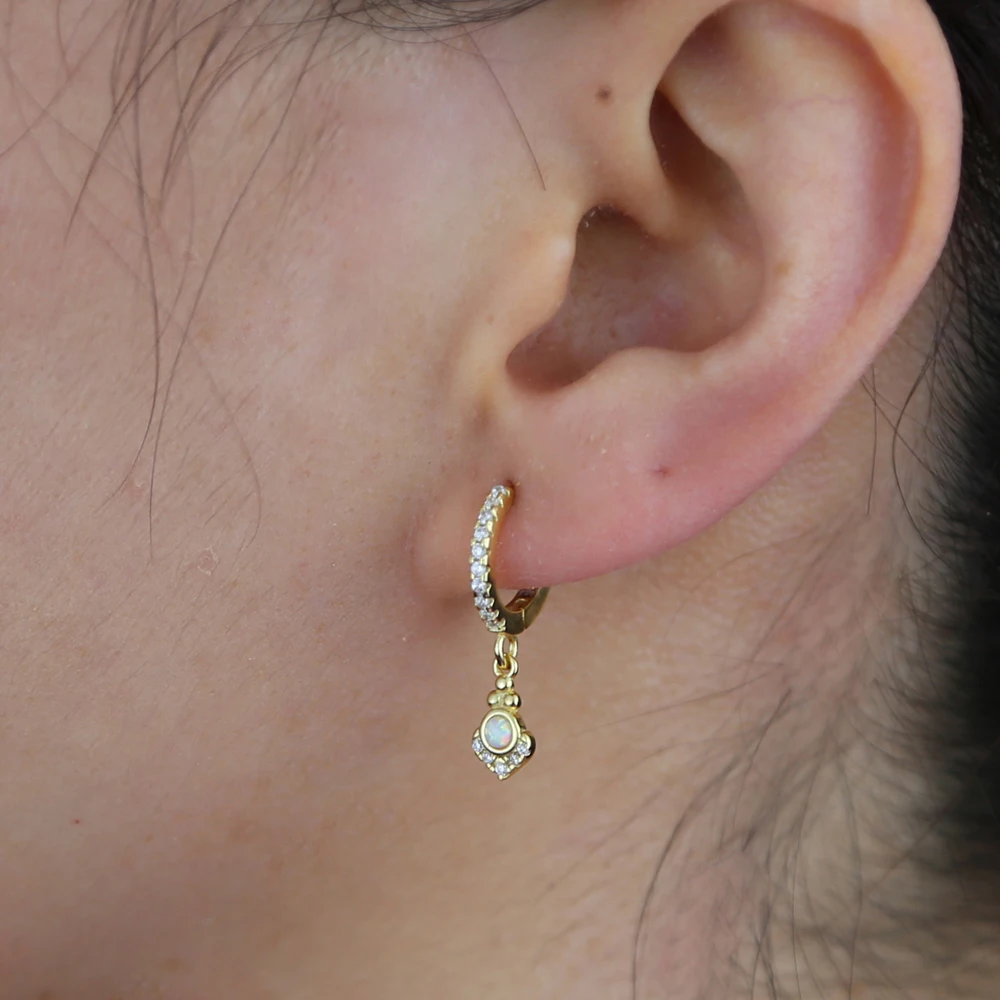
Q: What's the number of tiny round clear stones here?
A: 15